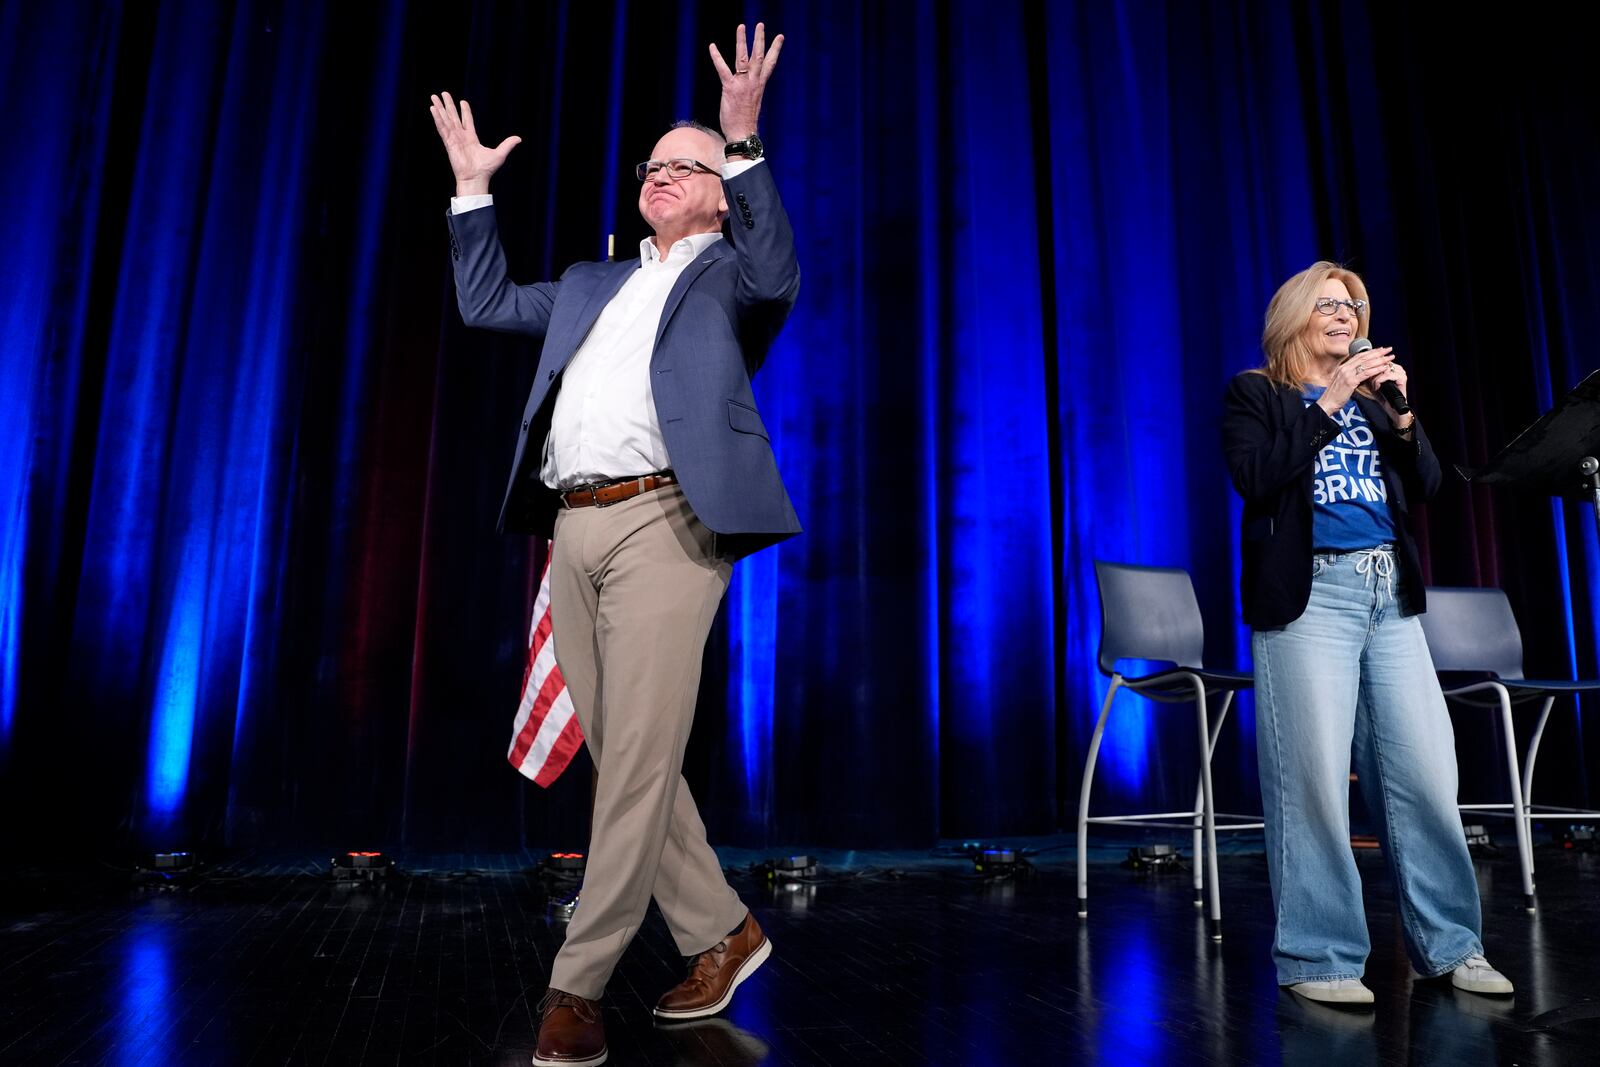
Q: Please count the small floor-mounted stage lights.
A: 8